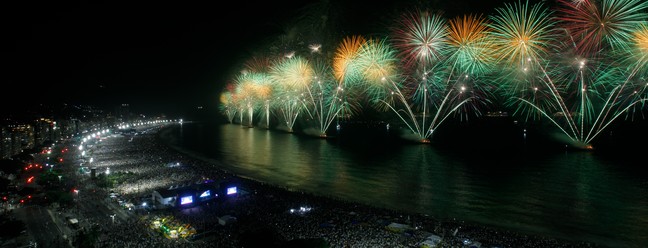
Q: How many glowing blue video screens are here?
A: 3